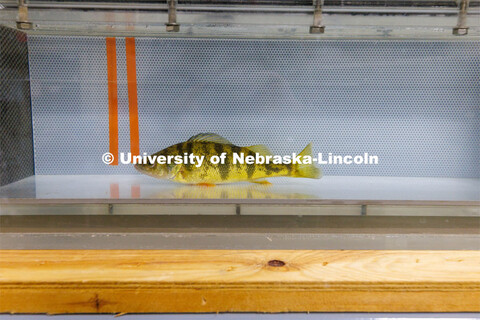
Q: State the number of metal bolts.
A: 4